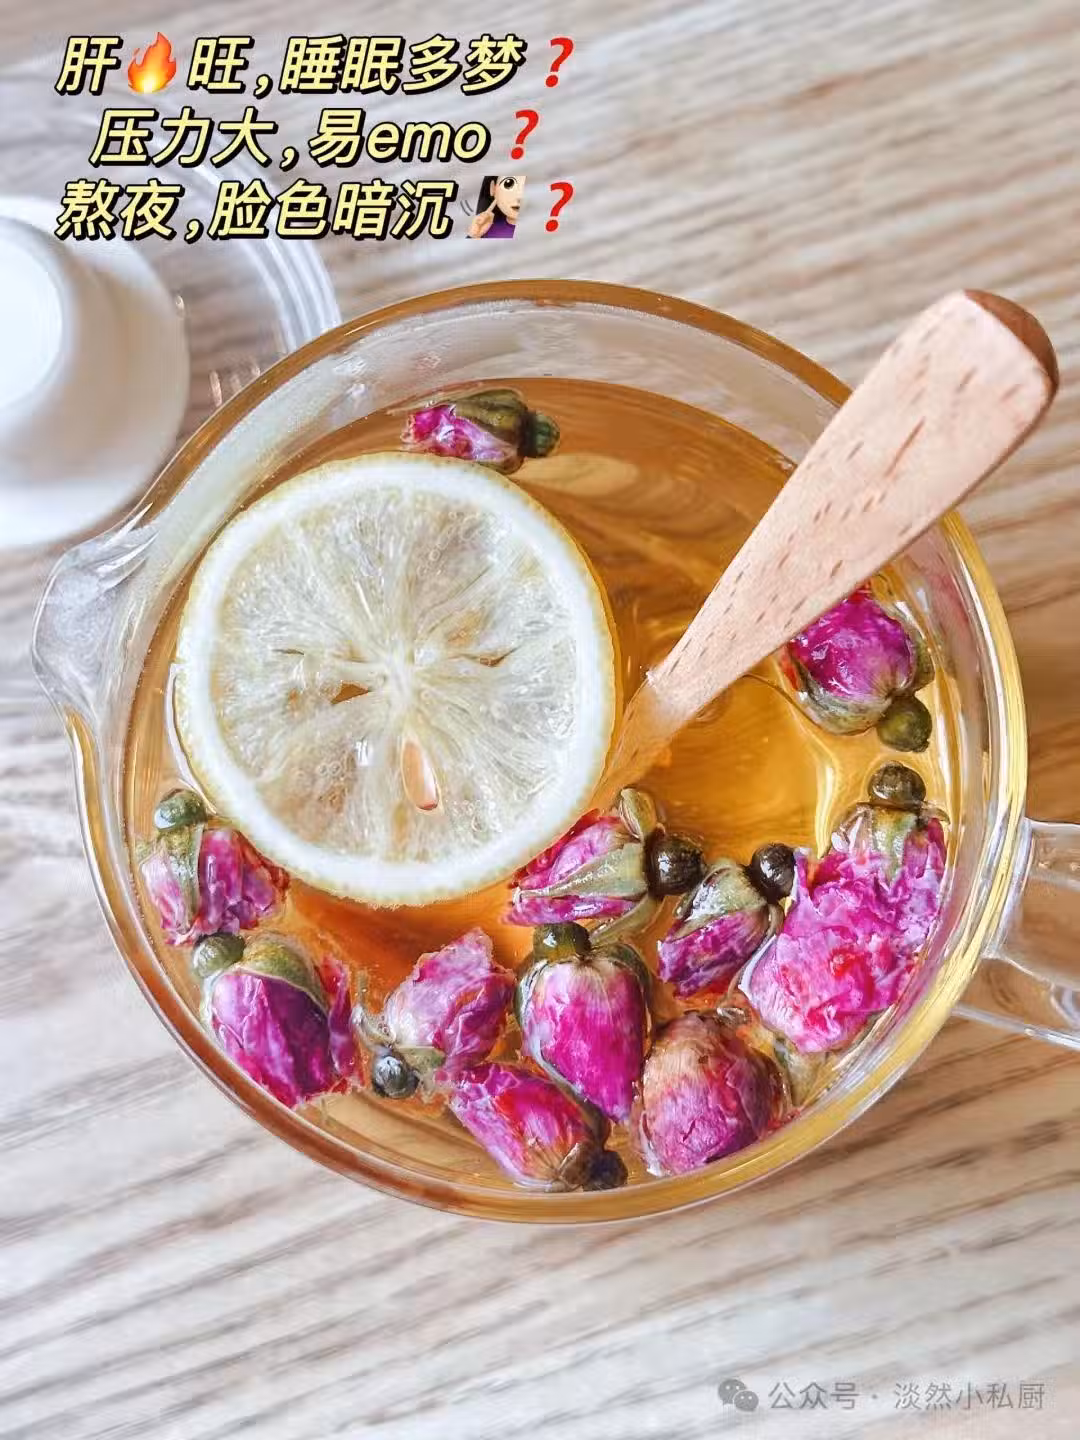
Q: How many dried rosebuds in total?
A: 12